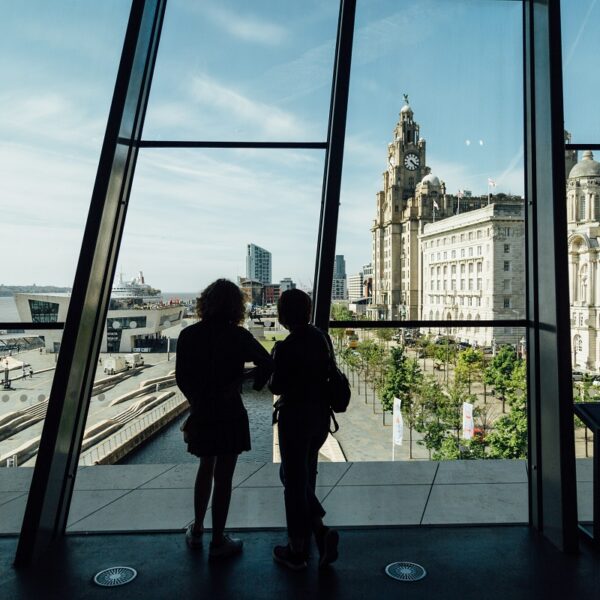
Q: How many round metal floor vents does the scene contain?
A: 2